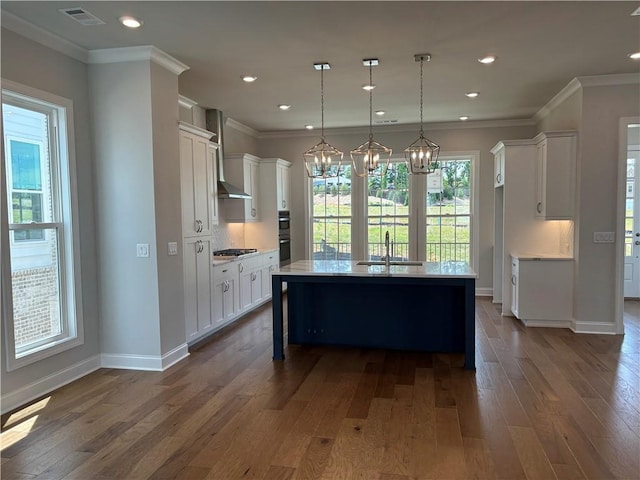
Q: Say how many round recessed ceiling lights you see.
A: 10